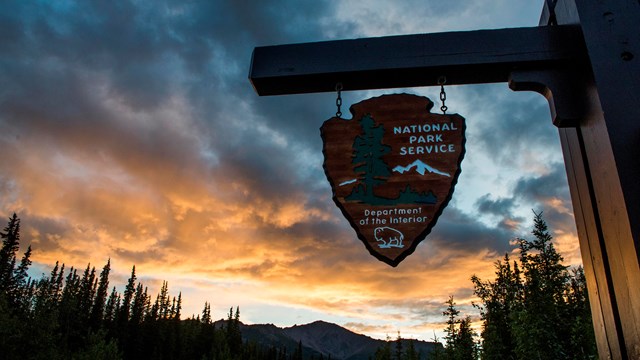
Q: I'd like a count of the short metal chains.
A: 2